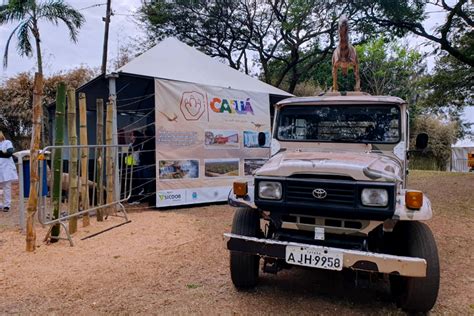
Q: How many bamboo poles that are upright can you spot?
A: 6